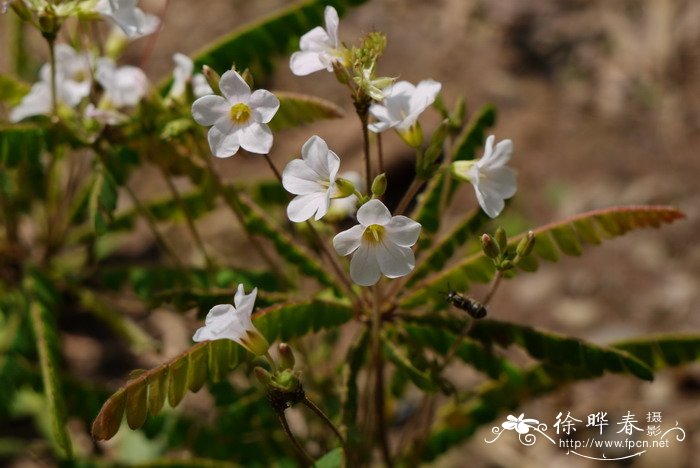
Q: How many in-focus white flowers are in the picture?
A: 7